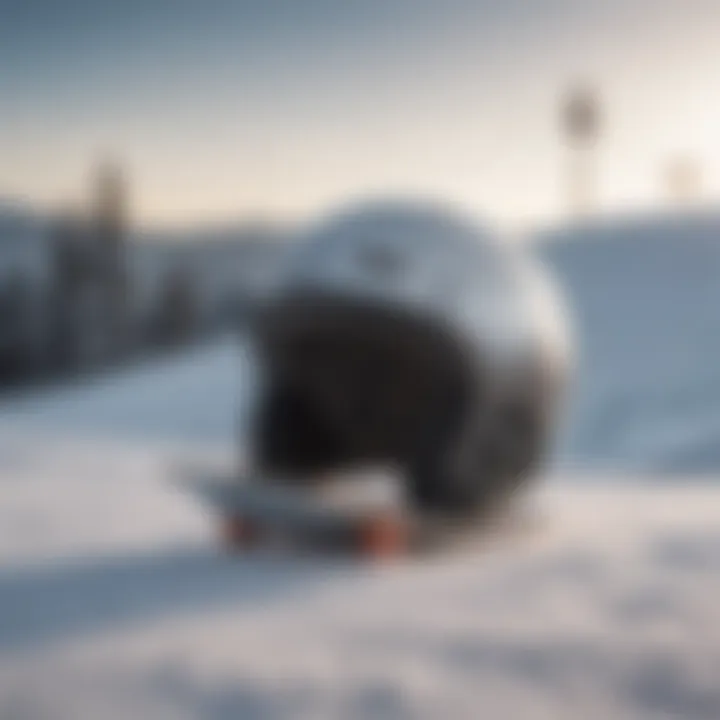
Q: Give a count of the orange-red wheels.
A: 2